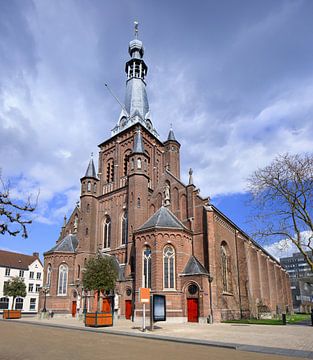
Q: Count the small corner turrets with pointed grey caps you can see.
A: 3